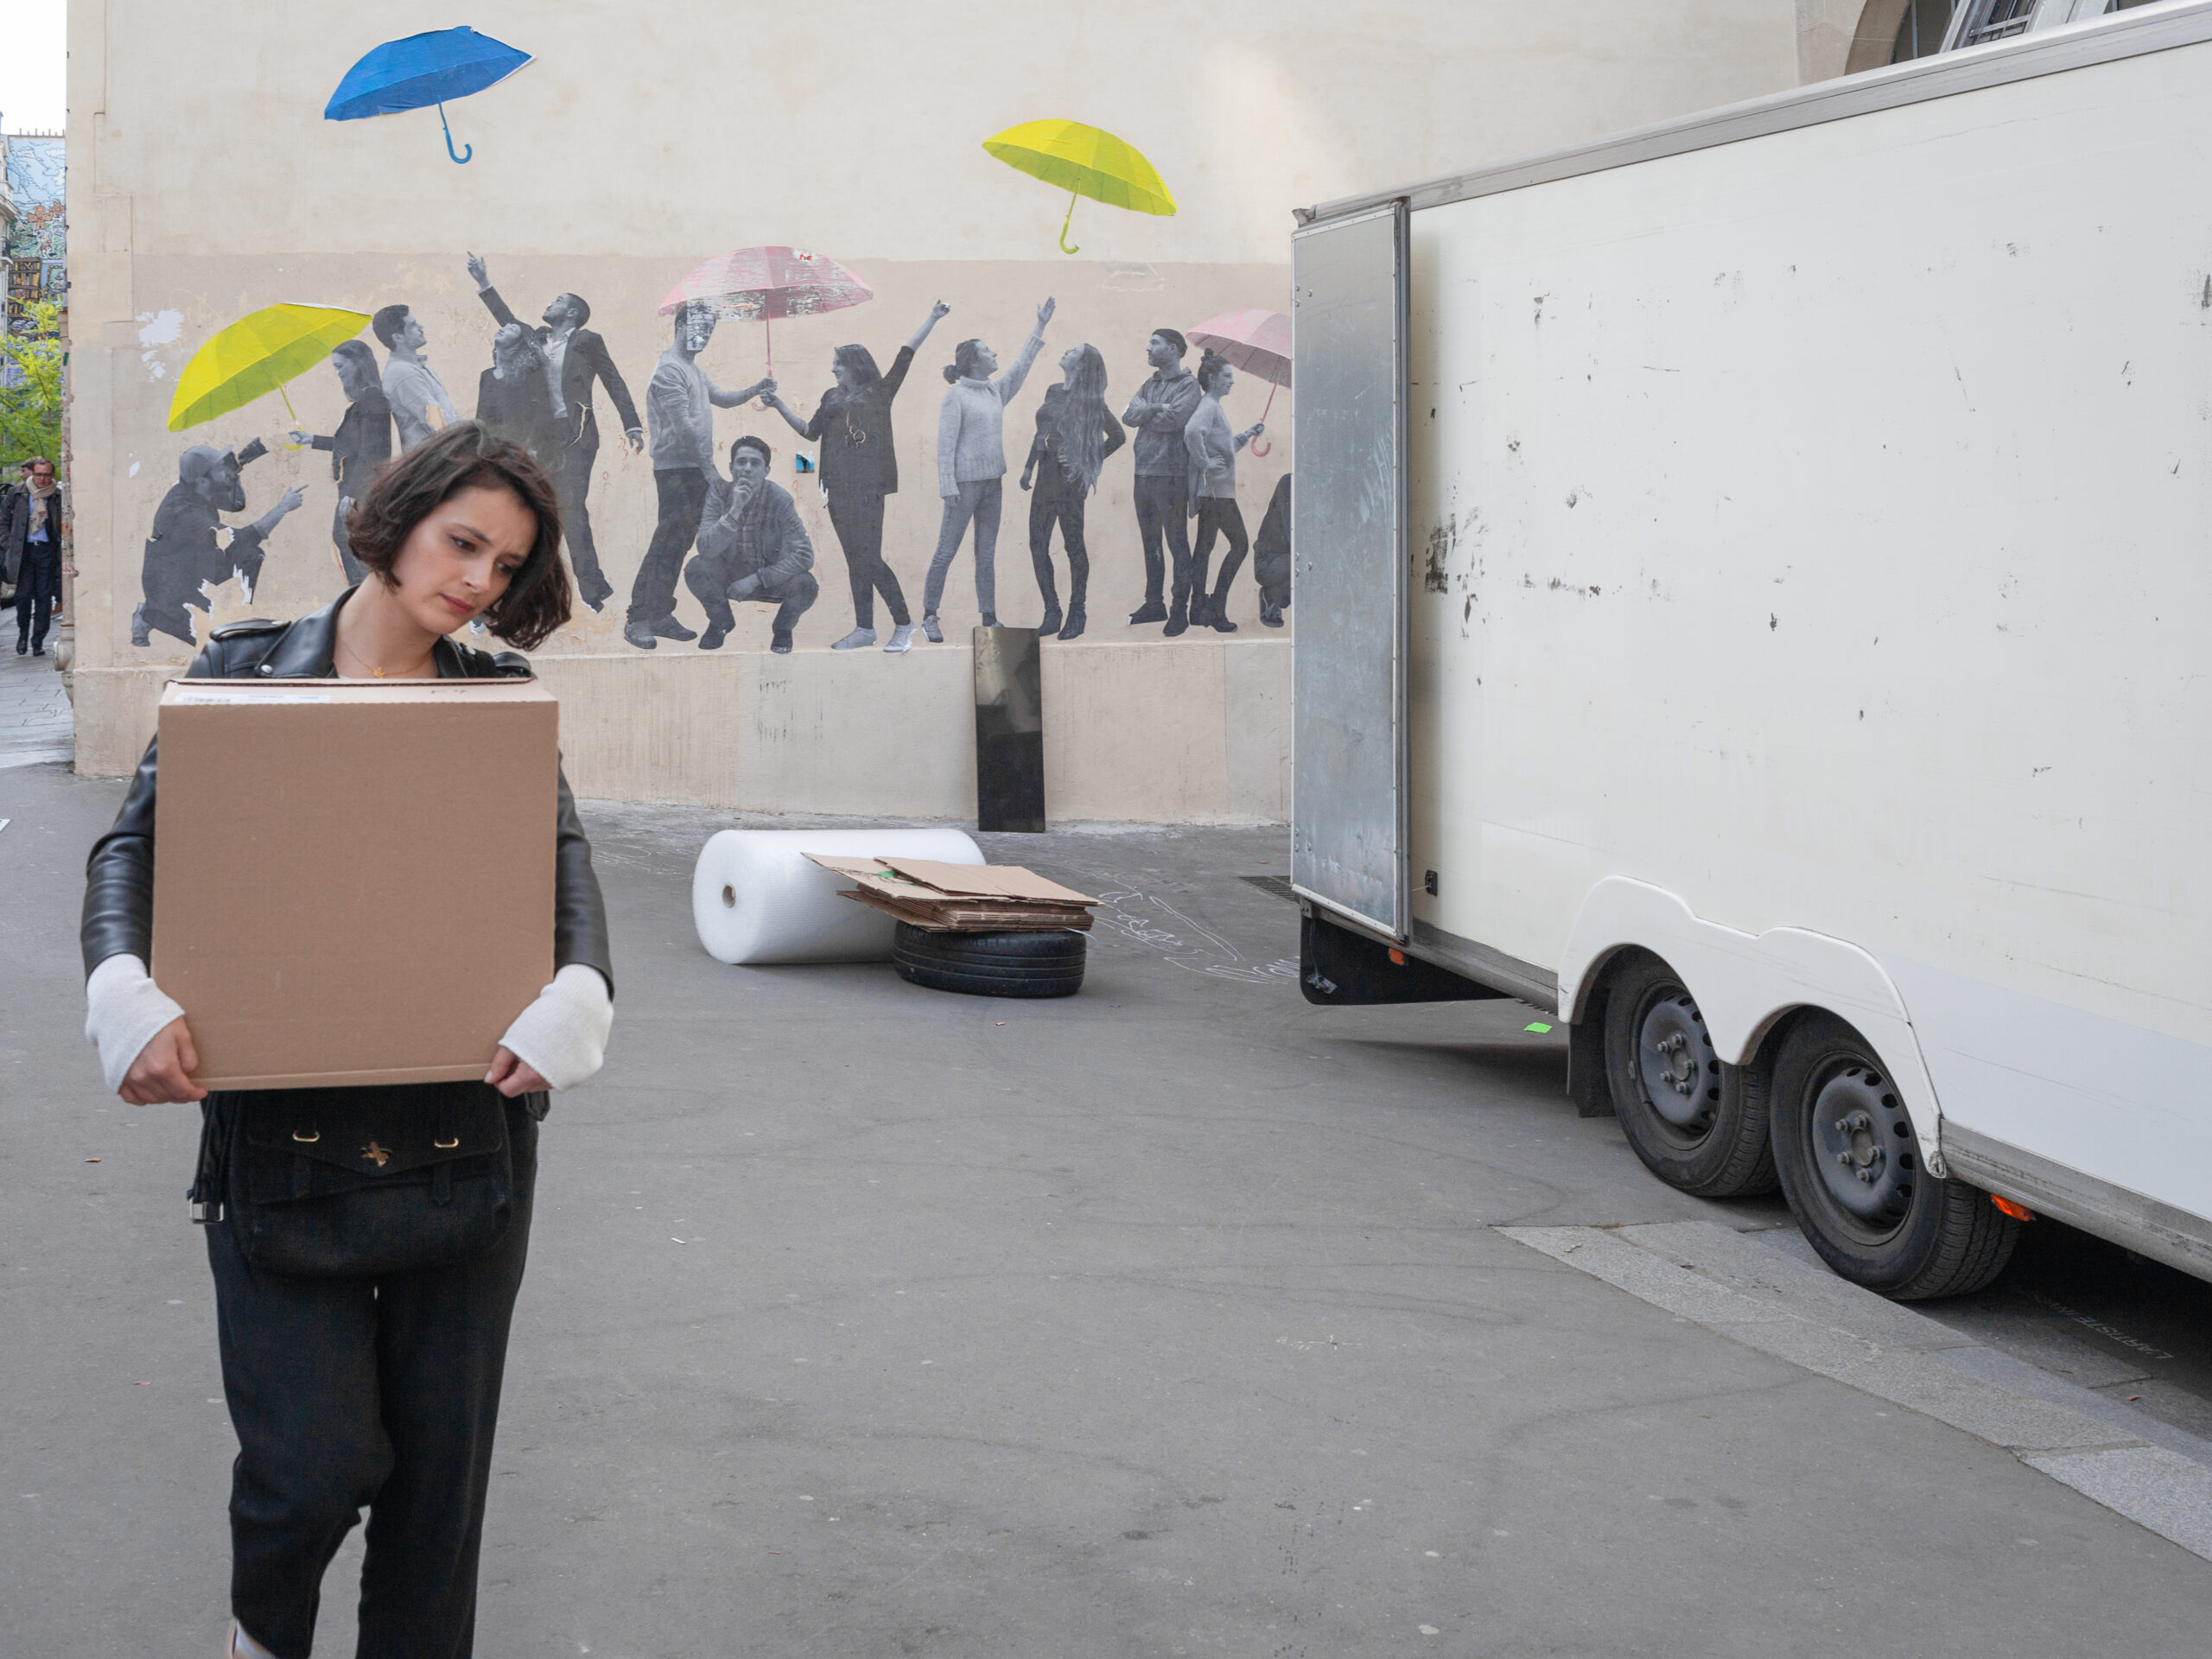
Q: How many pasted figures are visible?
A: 13